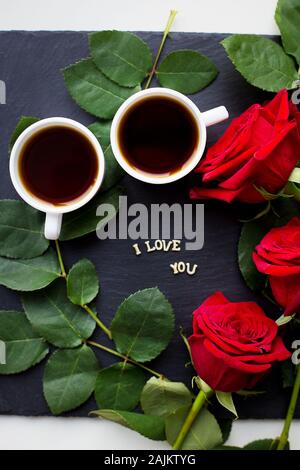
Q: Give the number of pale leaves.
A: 2